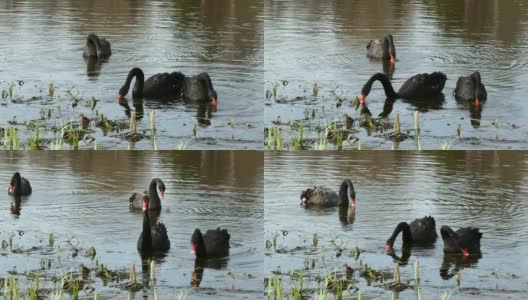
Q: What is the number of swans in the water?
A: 13